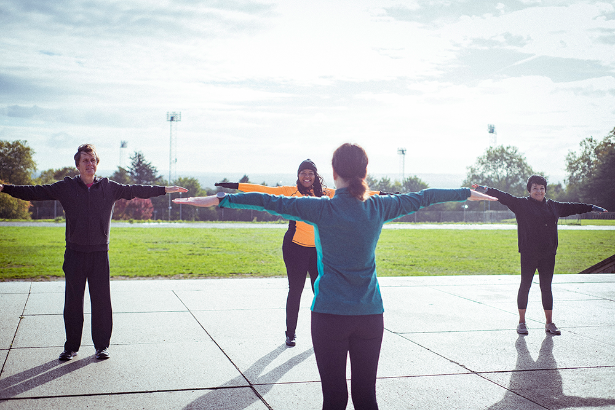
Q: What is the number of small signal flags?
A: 0